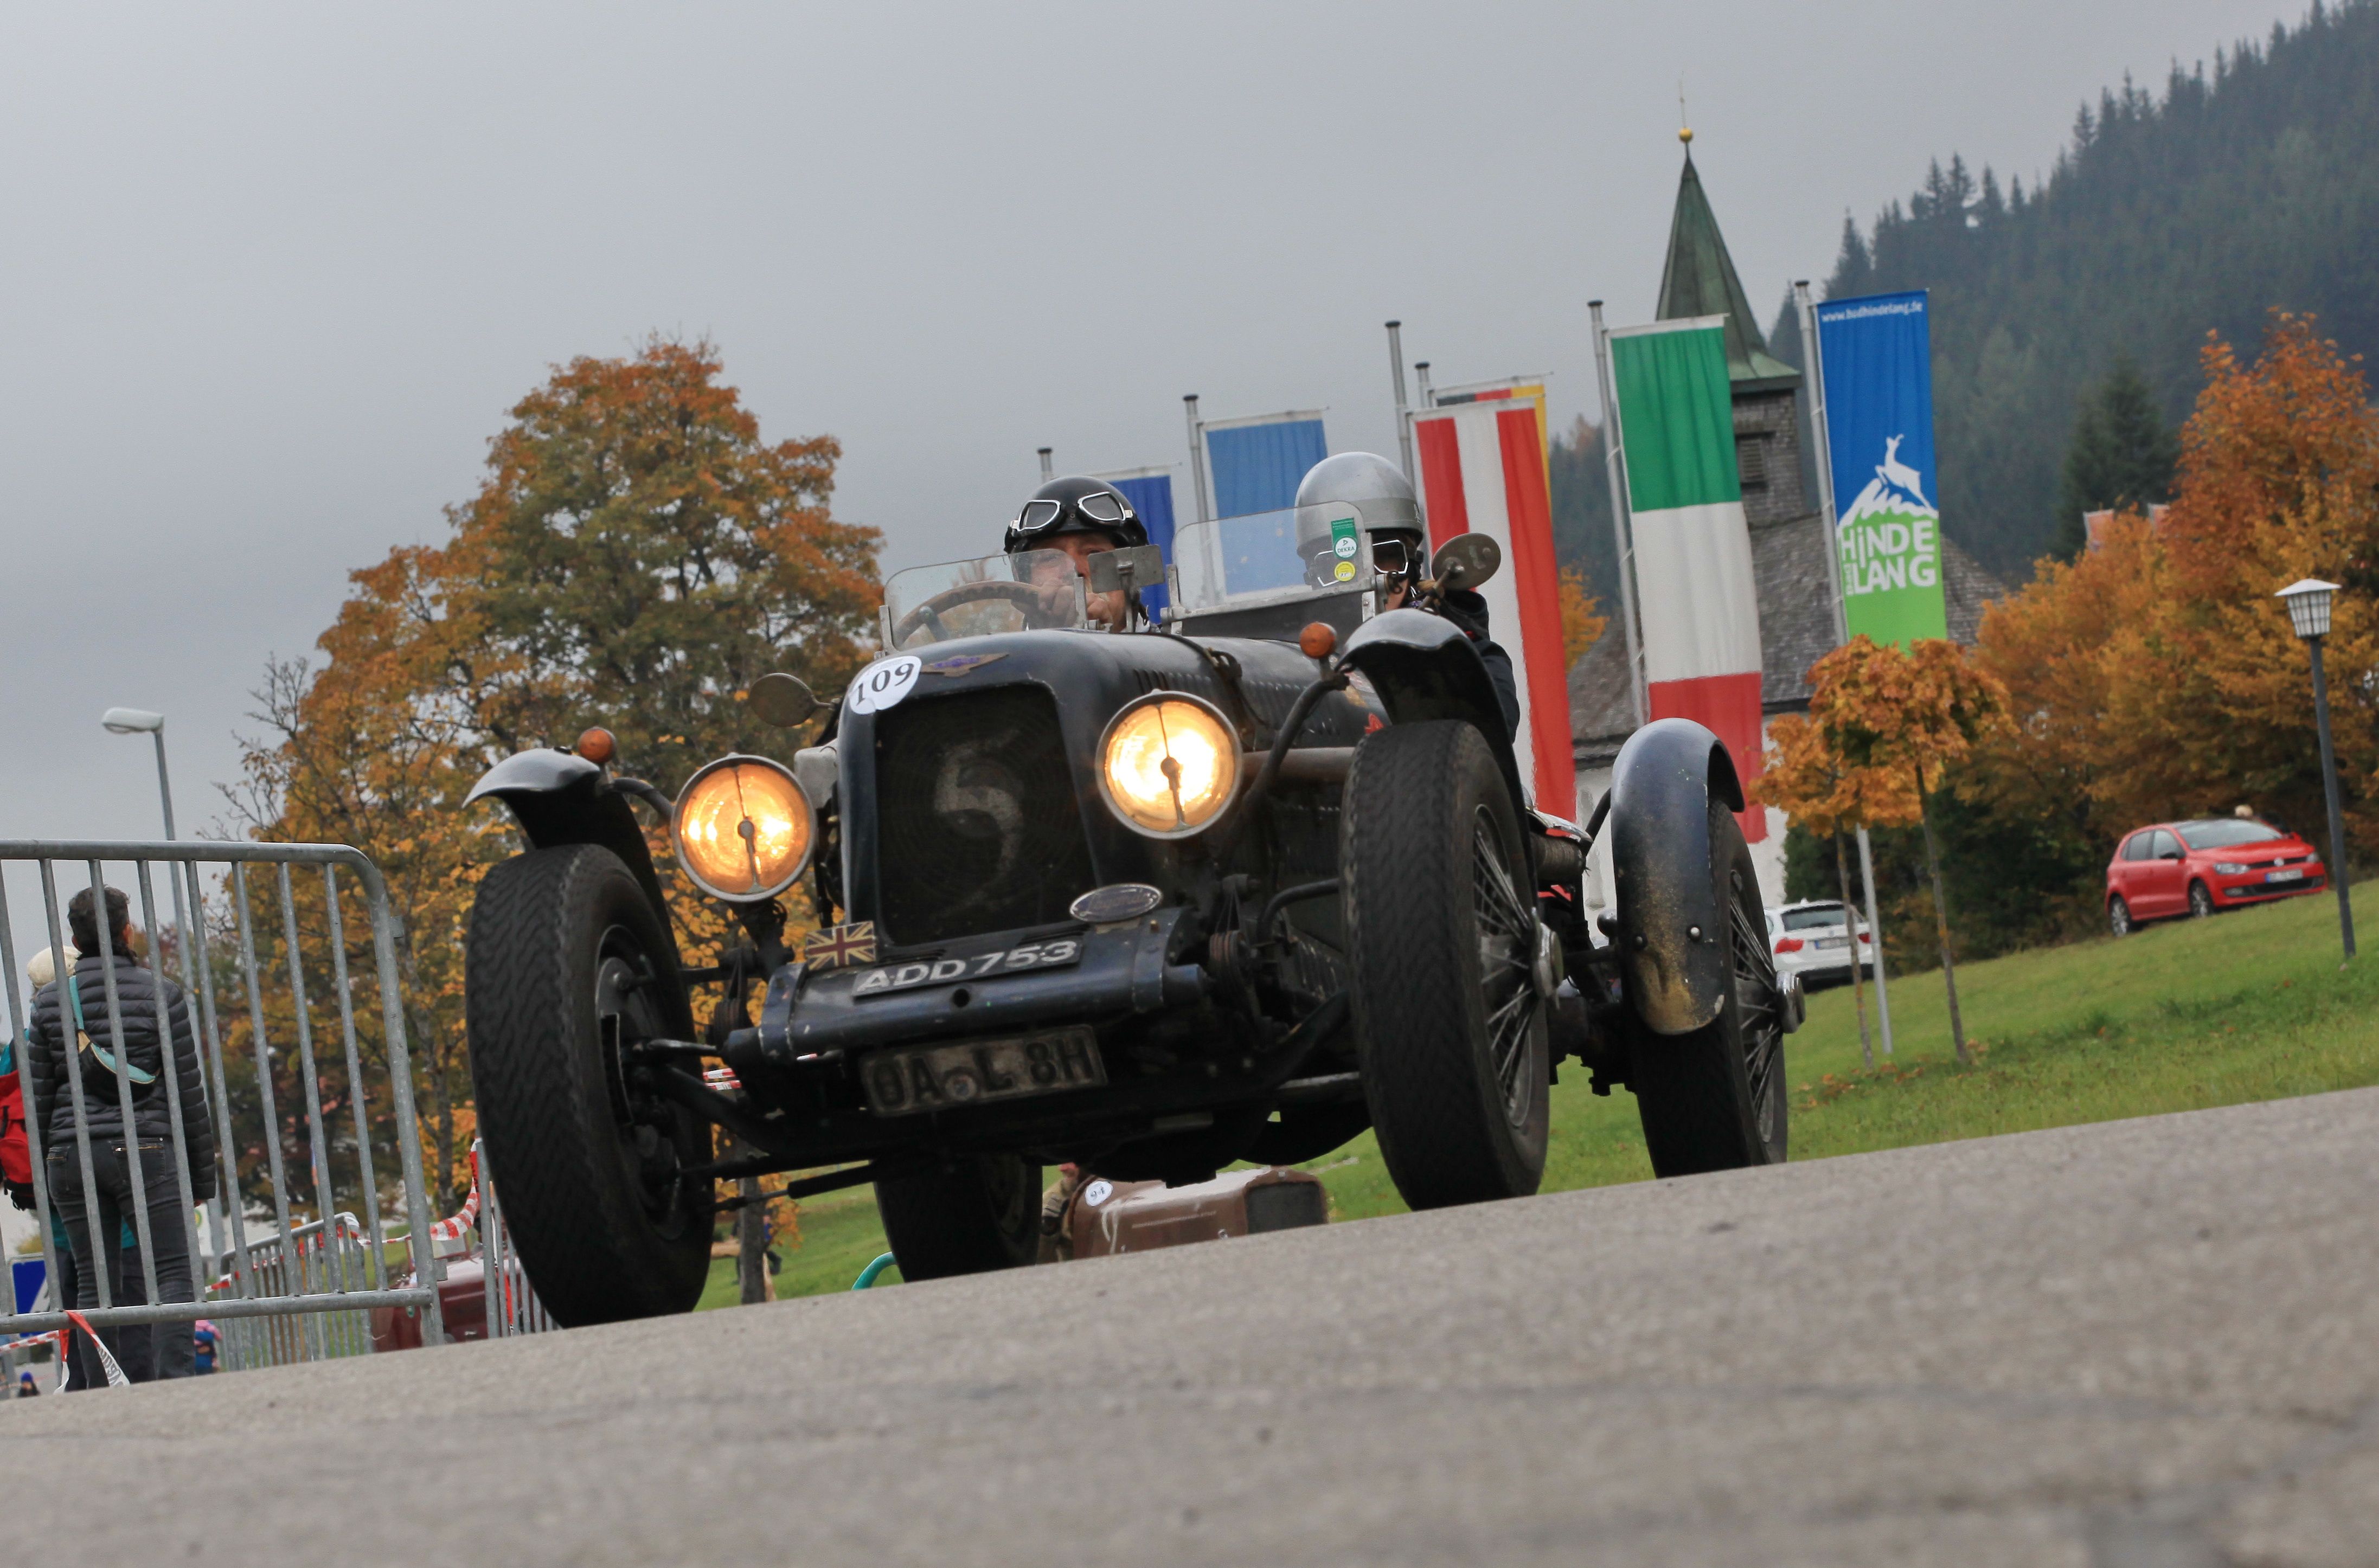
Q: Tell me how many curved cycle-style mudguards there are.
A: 3